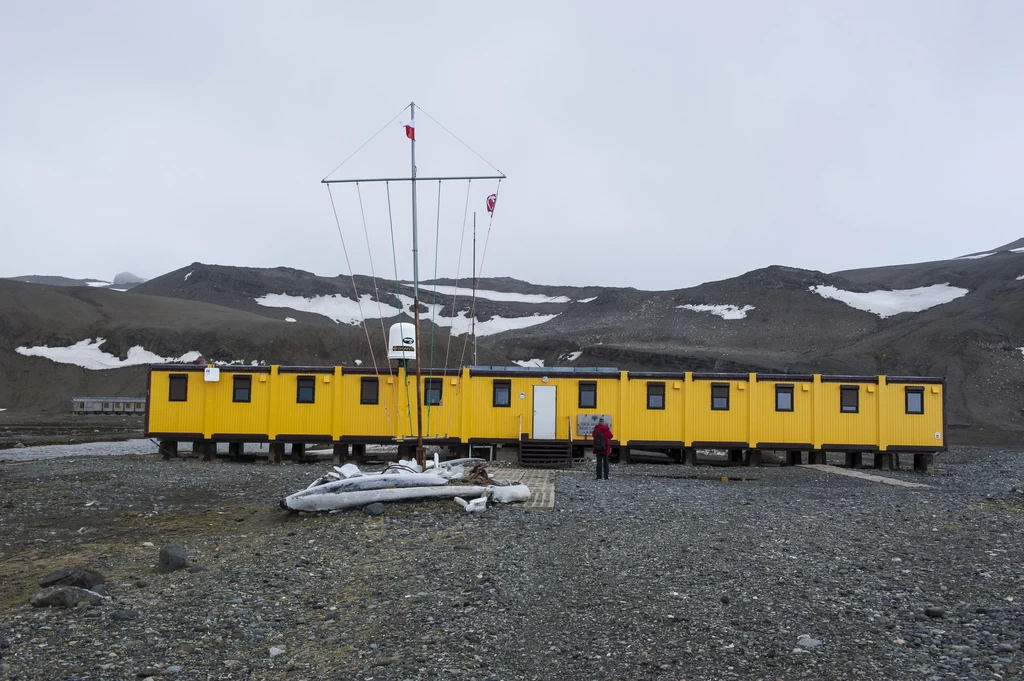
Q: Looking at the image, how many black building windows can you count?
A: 12